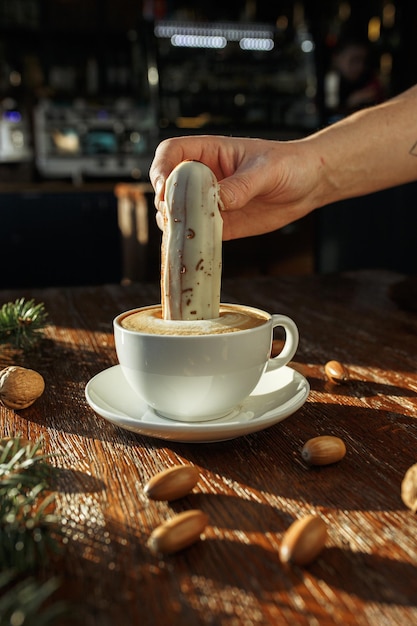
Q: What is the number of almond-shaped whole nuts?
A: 5